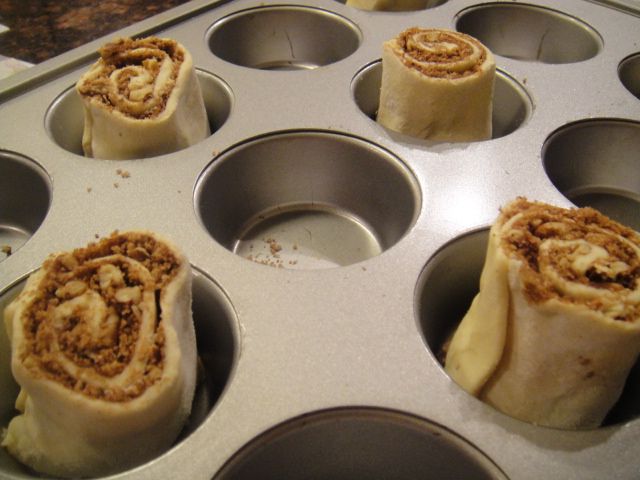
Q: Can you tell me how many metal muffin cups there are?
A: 12